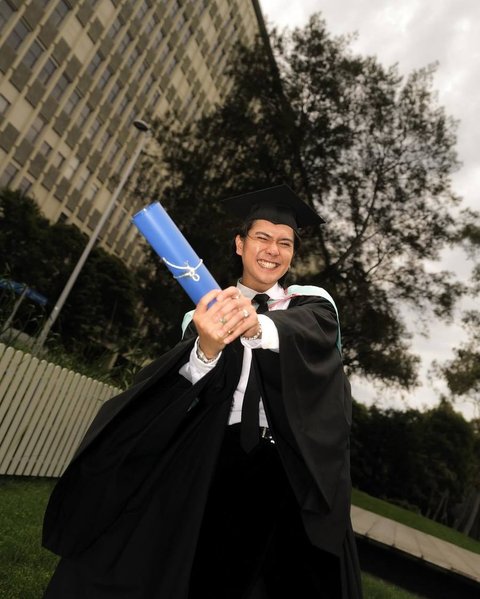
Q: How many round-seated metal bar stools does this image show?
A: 0